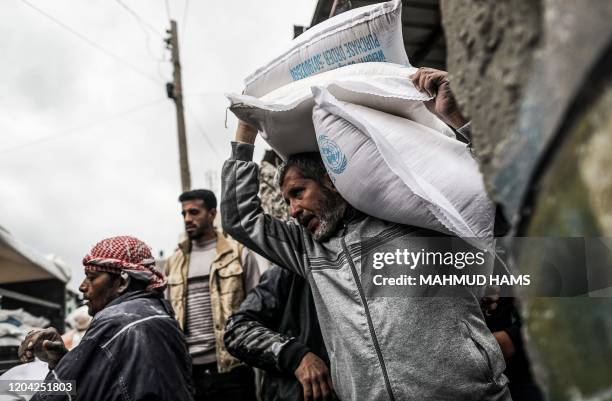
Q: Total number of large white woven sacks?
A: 3